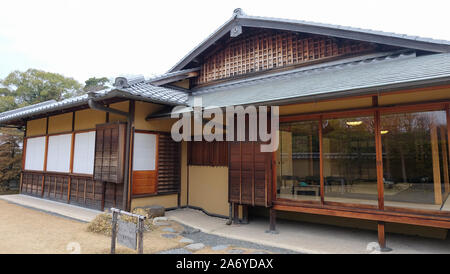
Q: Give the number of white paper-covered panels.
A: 4